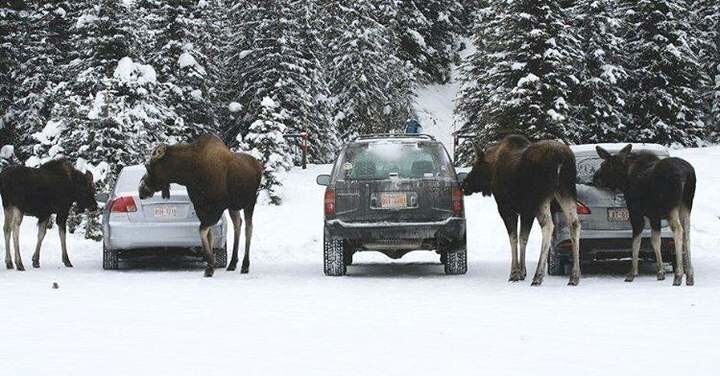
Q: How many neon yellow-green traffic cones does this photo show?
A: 0